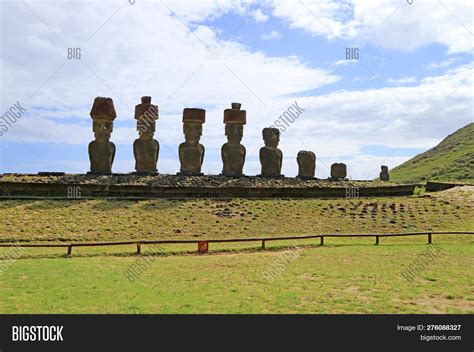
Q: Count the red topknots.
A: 4